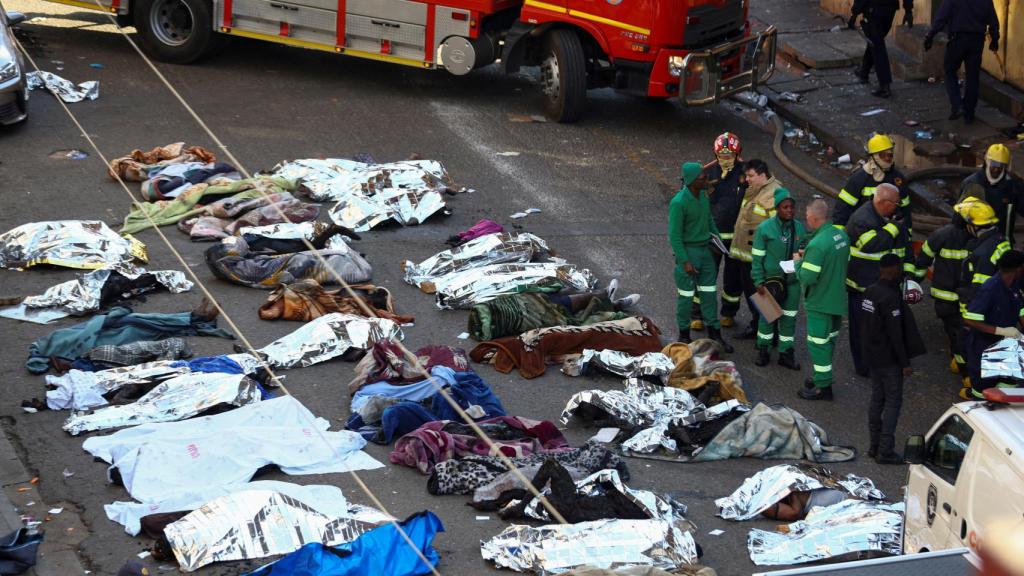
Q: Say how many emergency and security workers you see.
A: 14